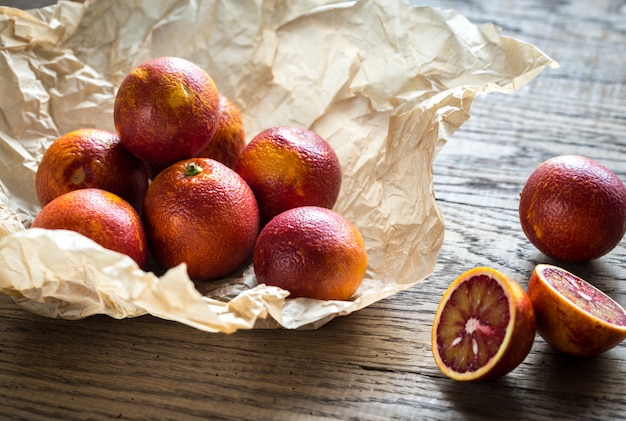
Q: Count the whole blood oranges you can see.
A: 8